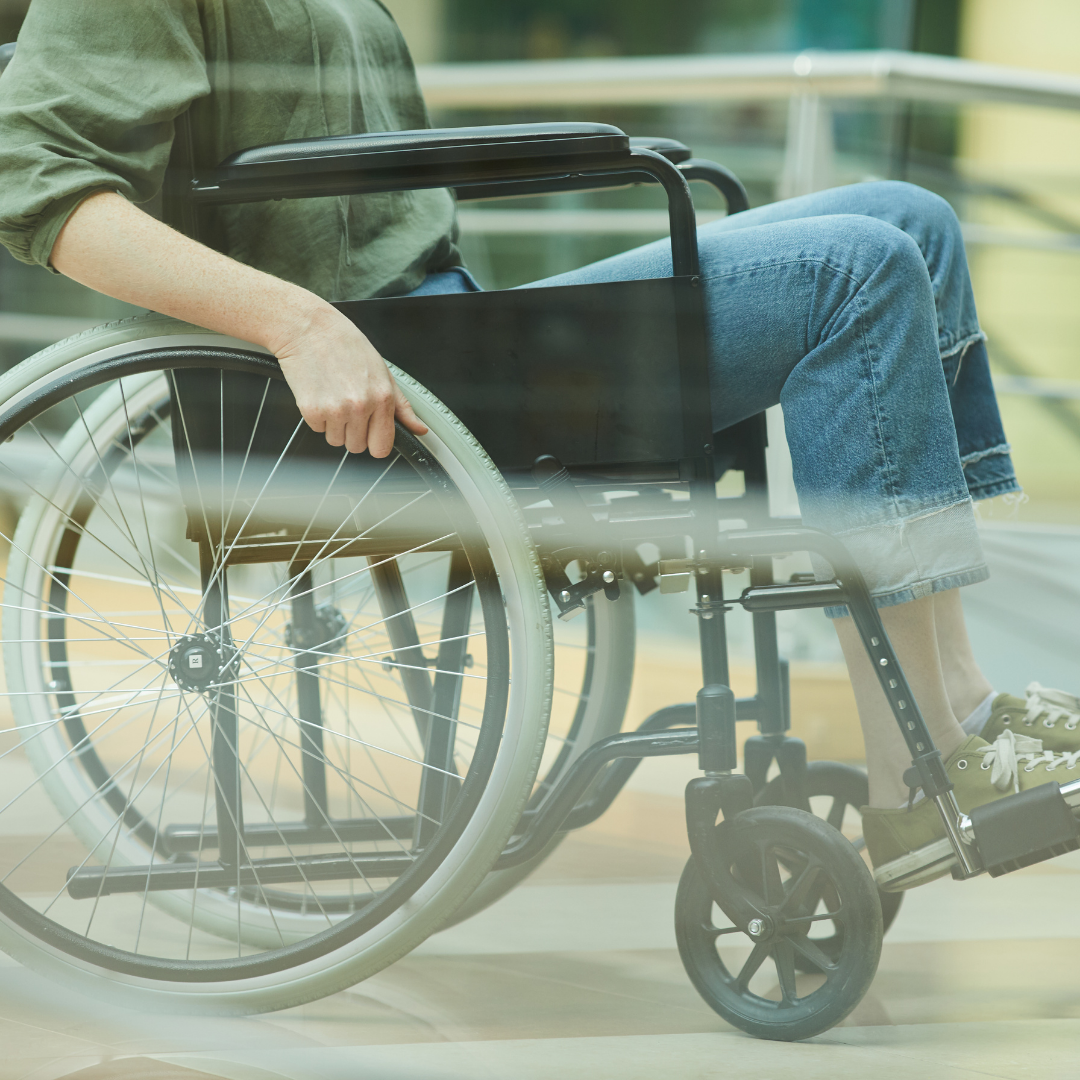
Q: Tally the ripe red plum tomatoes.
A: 0